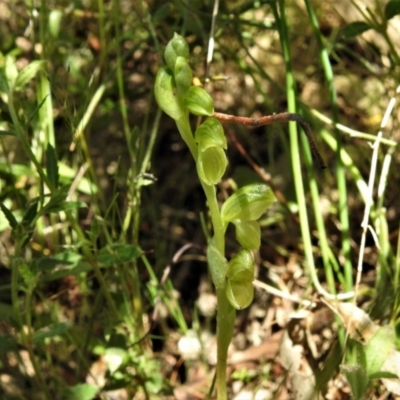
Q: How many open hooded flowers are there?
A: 3